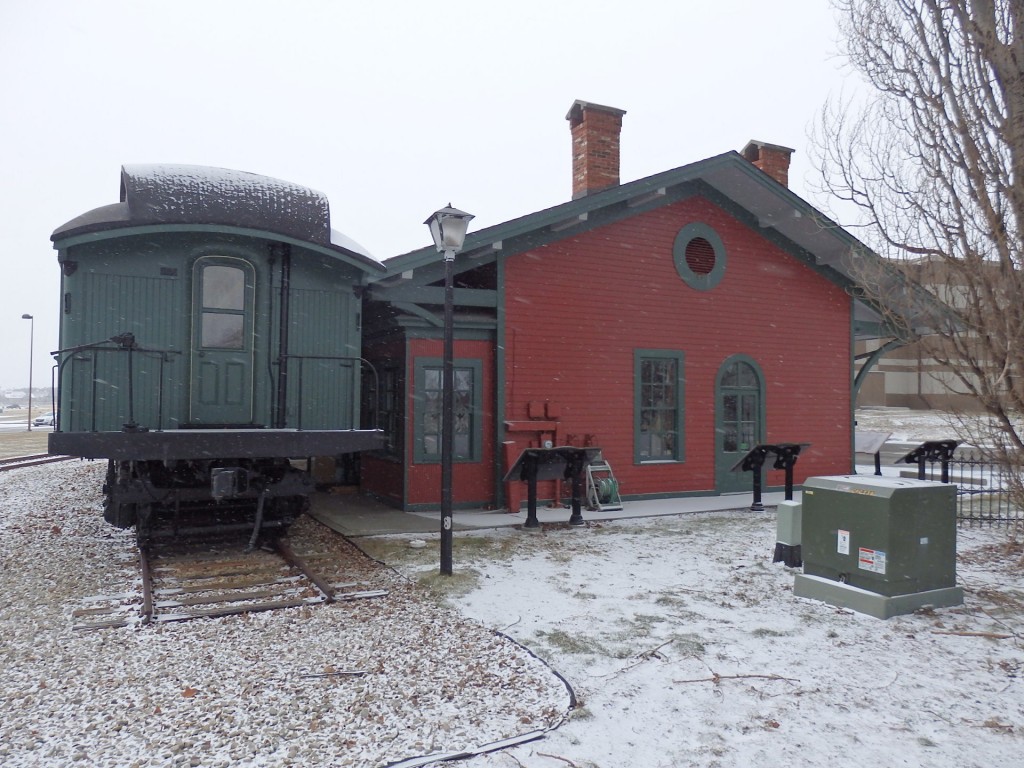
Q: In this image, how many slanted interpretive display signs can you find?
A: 4